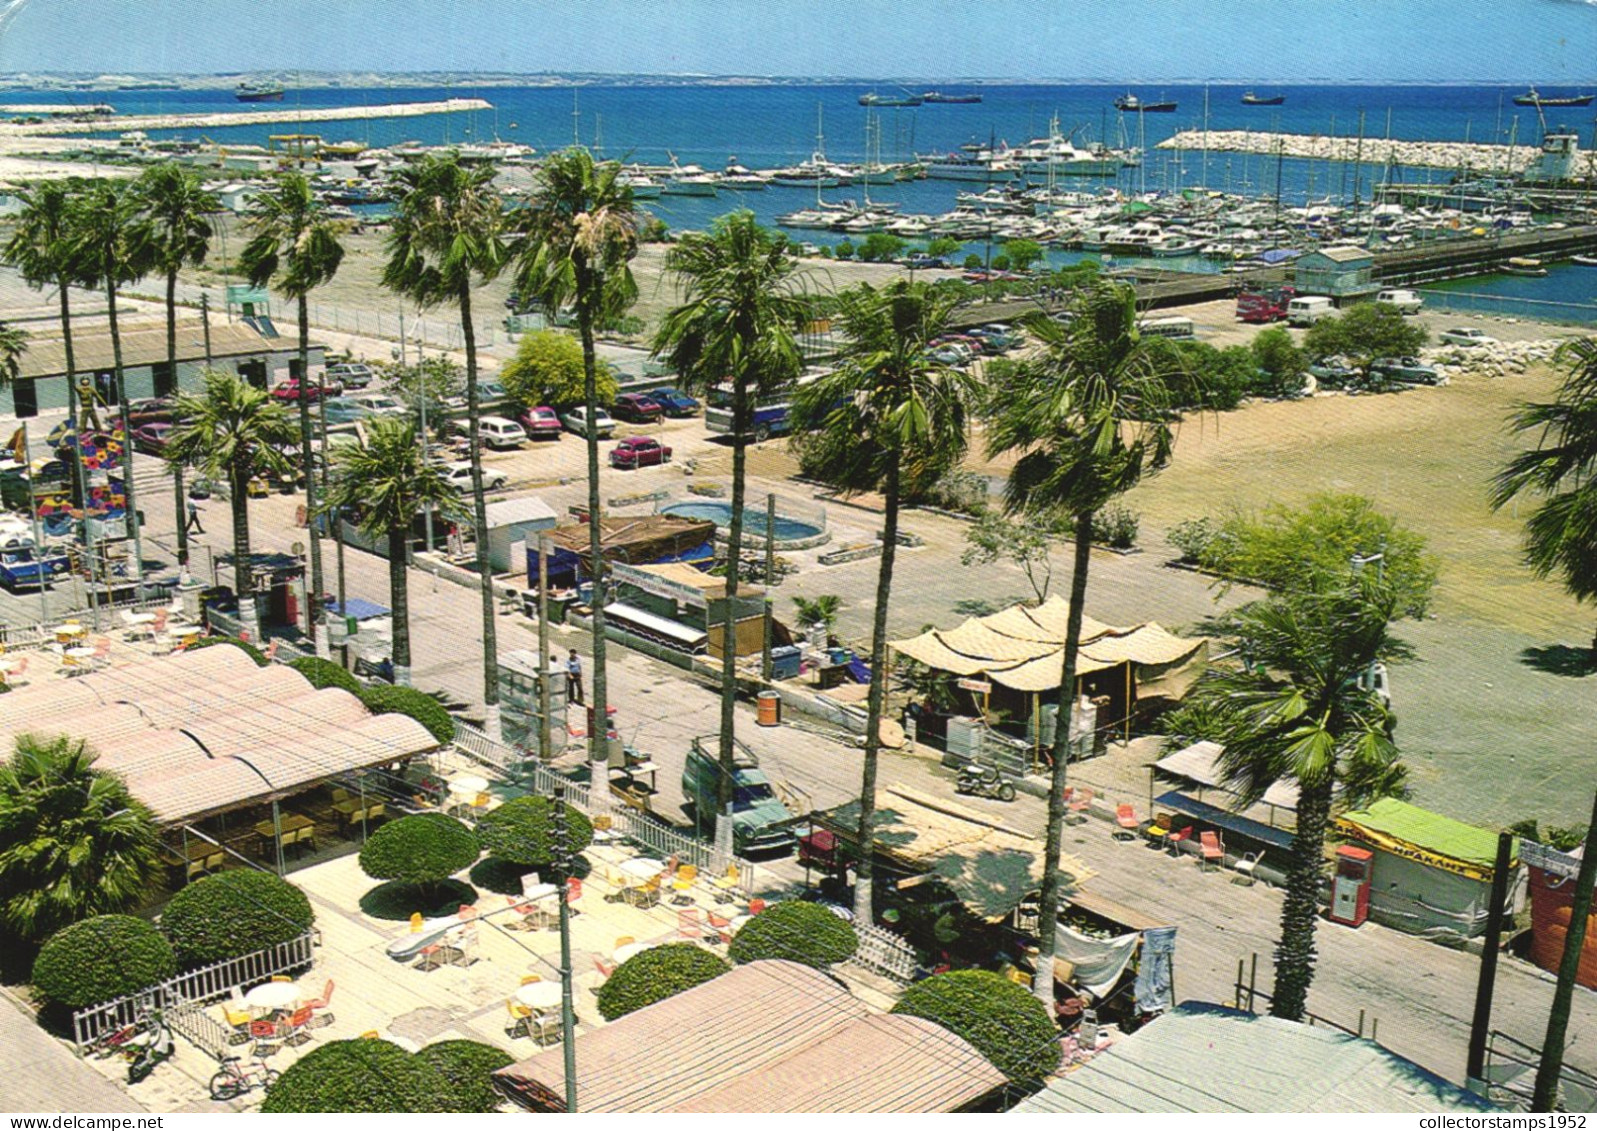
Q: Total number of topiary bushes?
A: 12